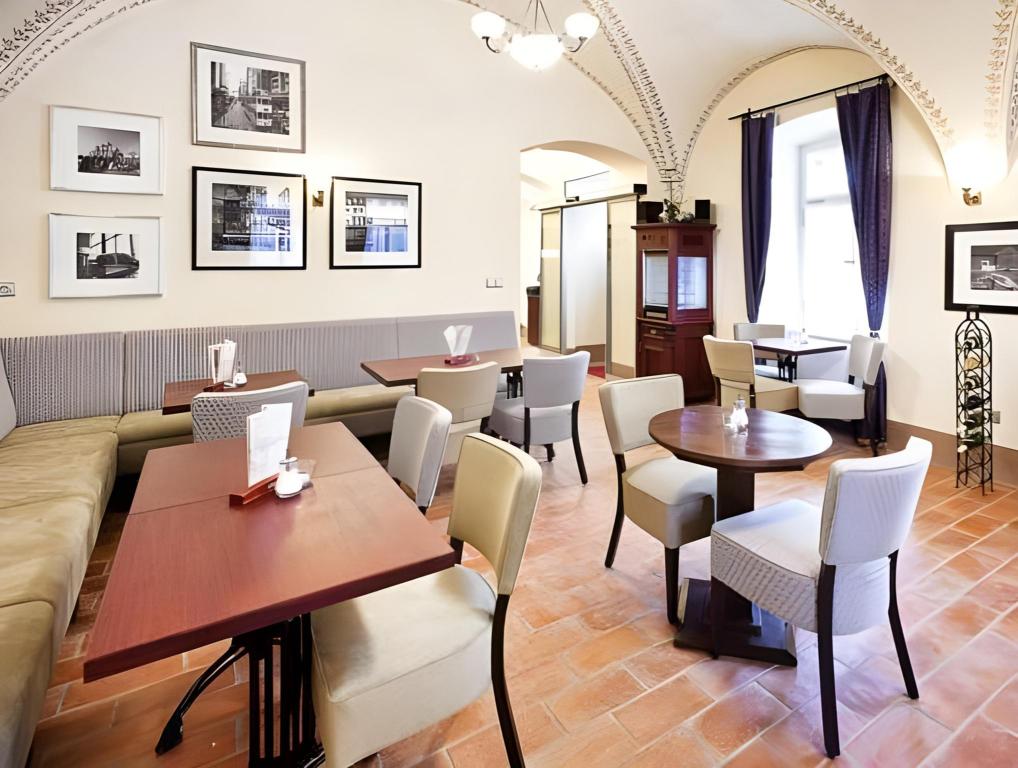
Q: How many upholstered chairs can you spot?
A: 10